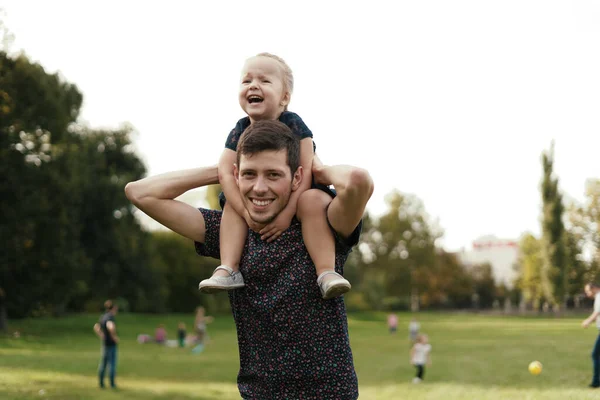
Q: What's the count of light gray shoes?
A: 2